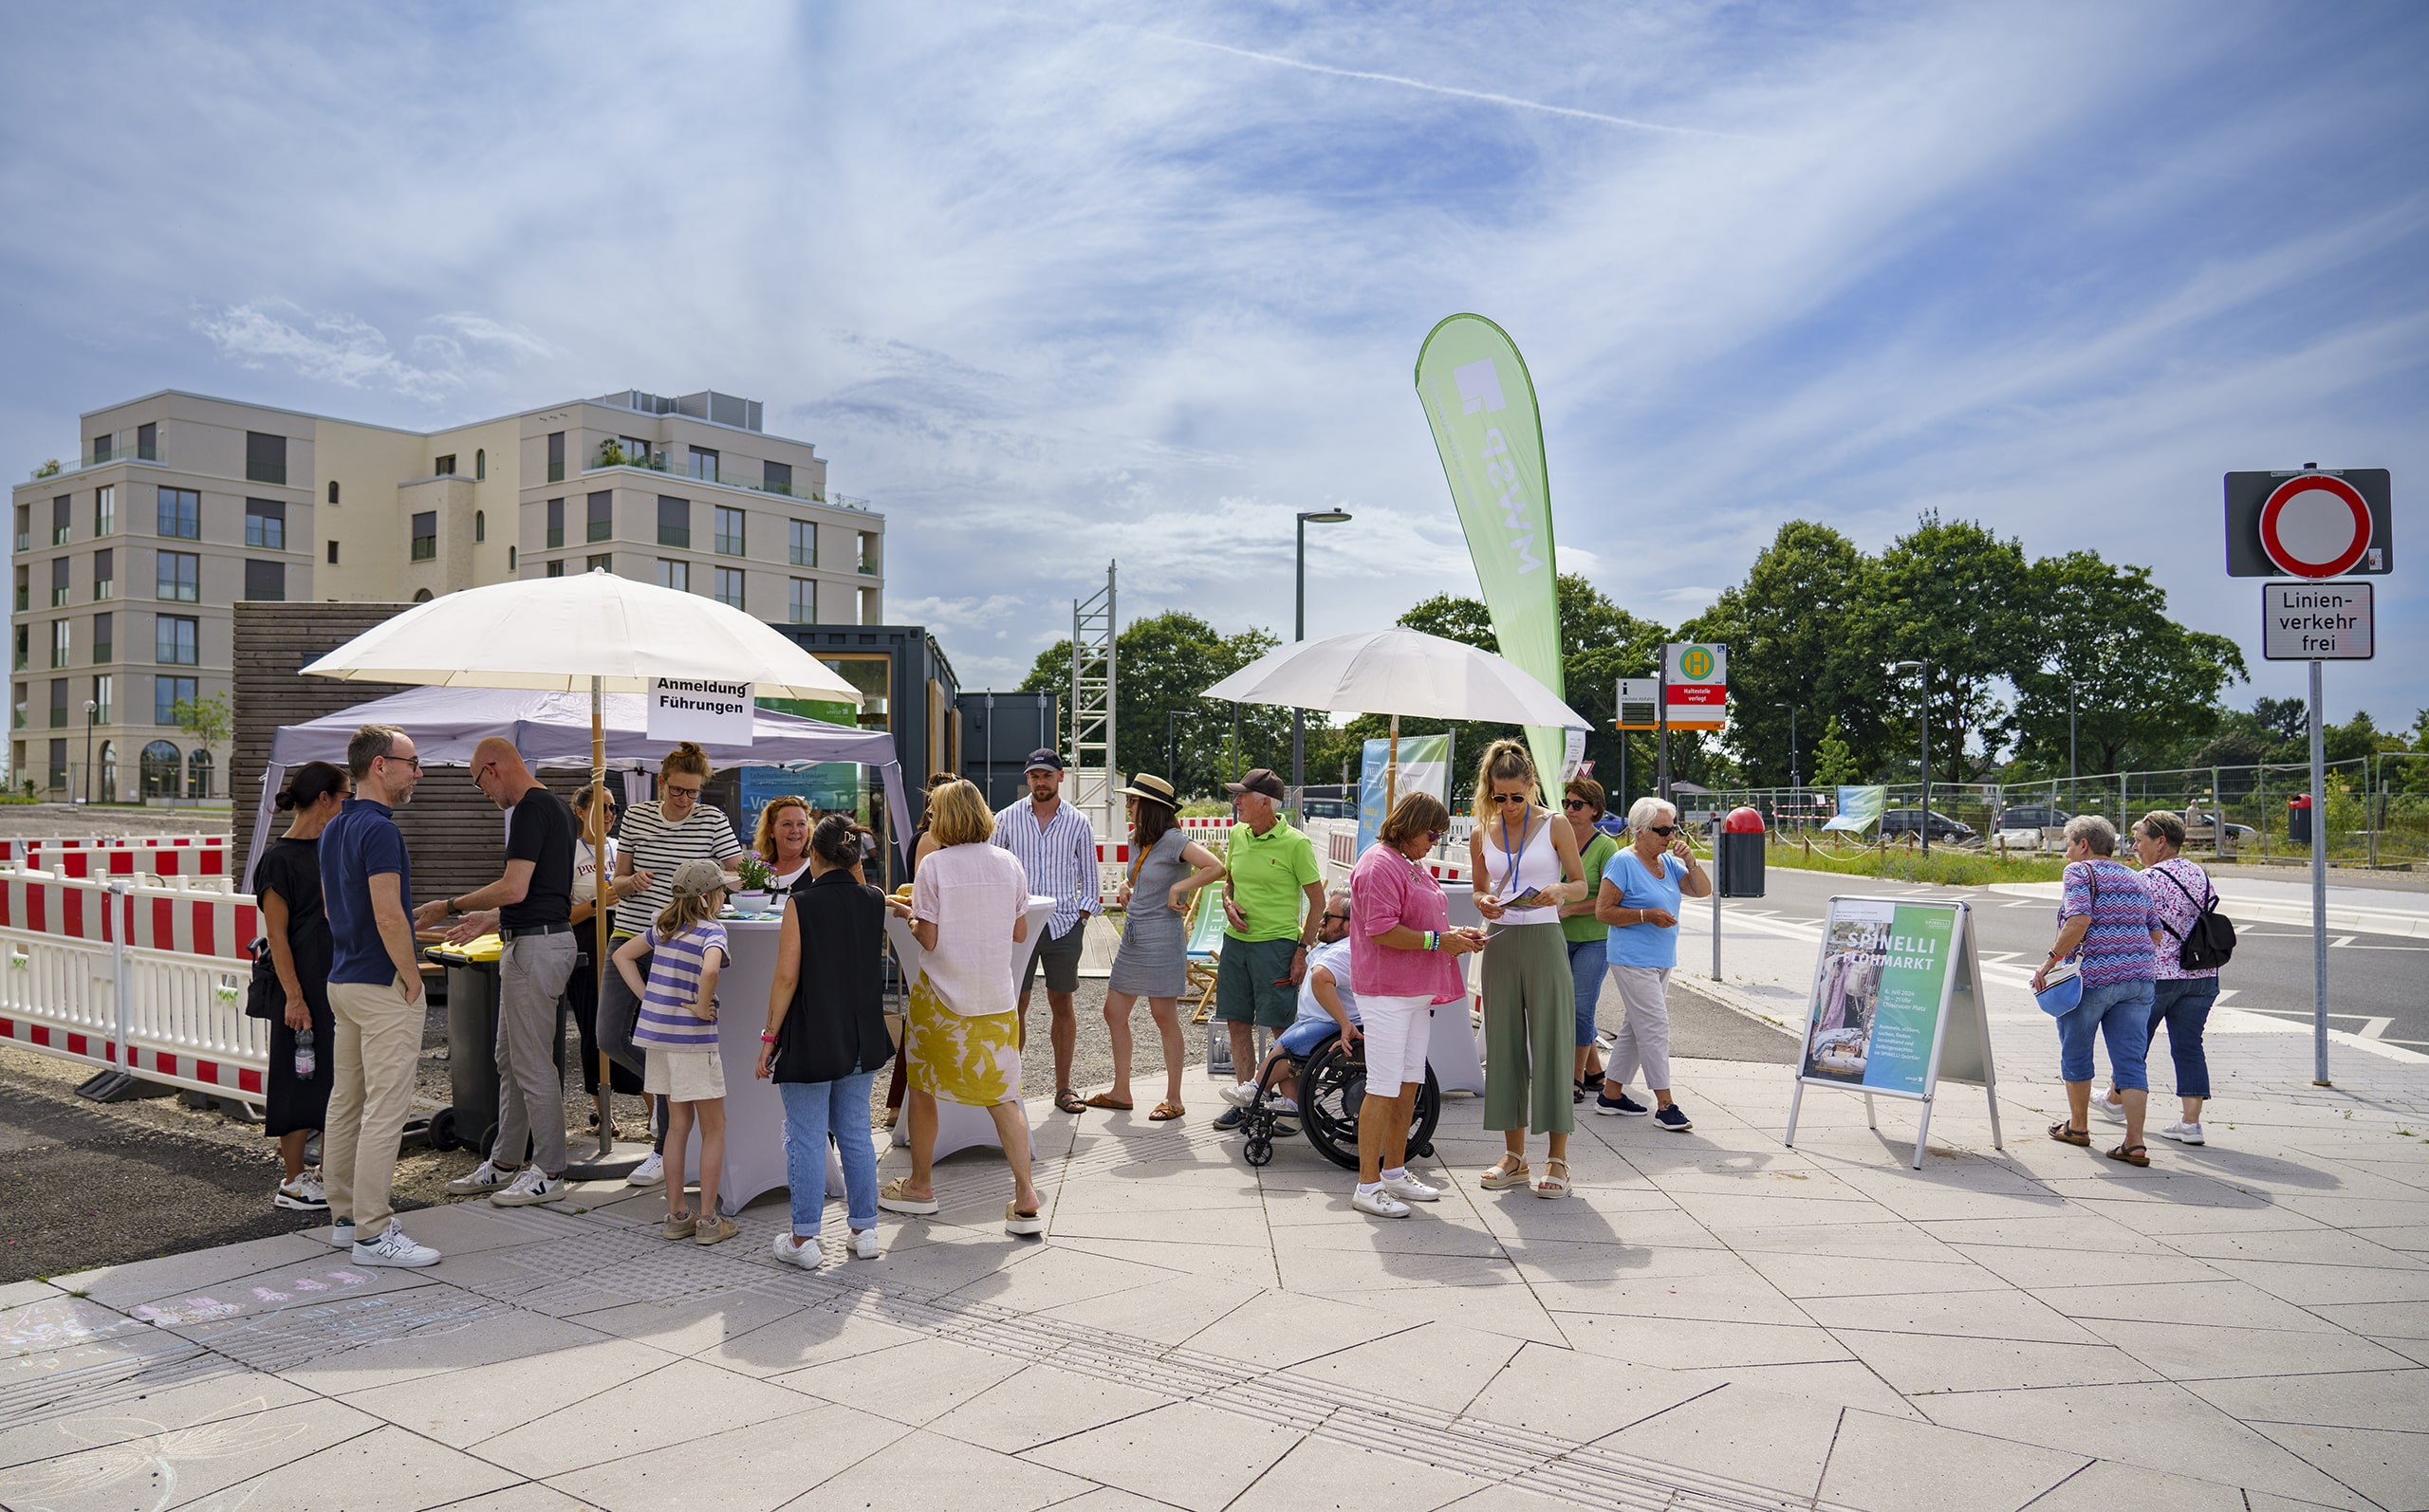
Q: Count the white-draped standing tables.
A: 3